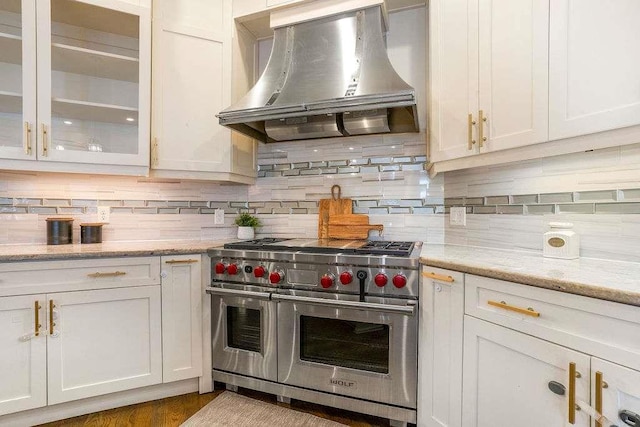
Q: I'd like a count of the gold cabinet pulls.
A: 13